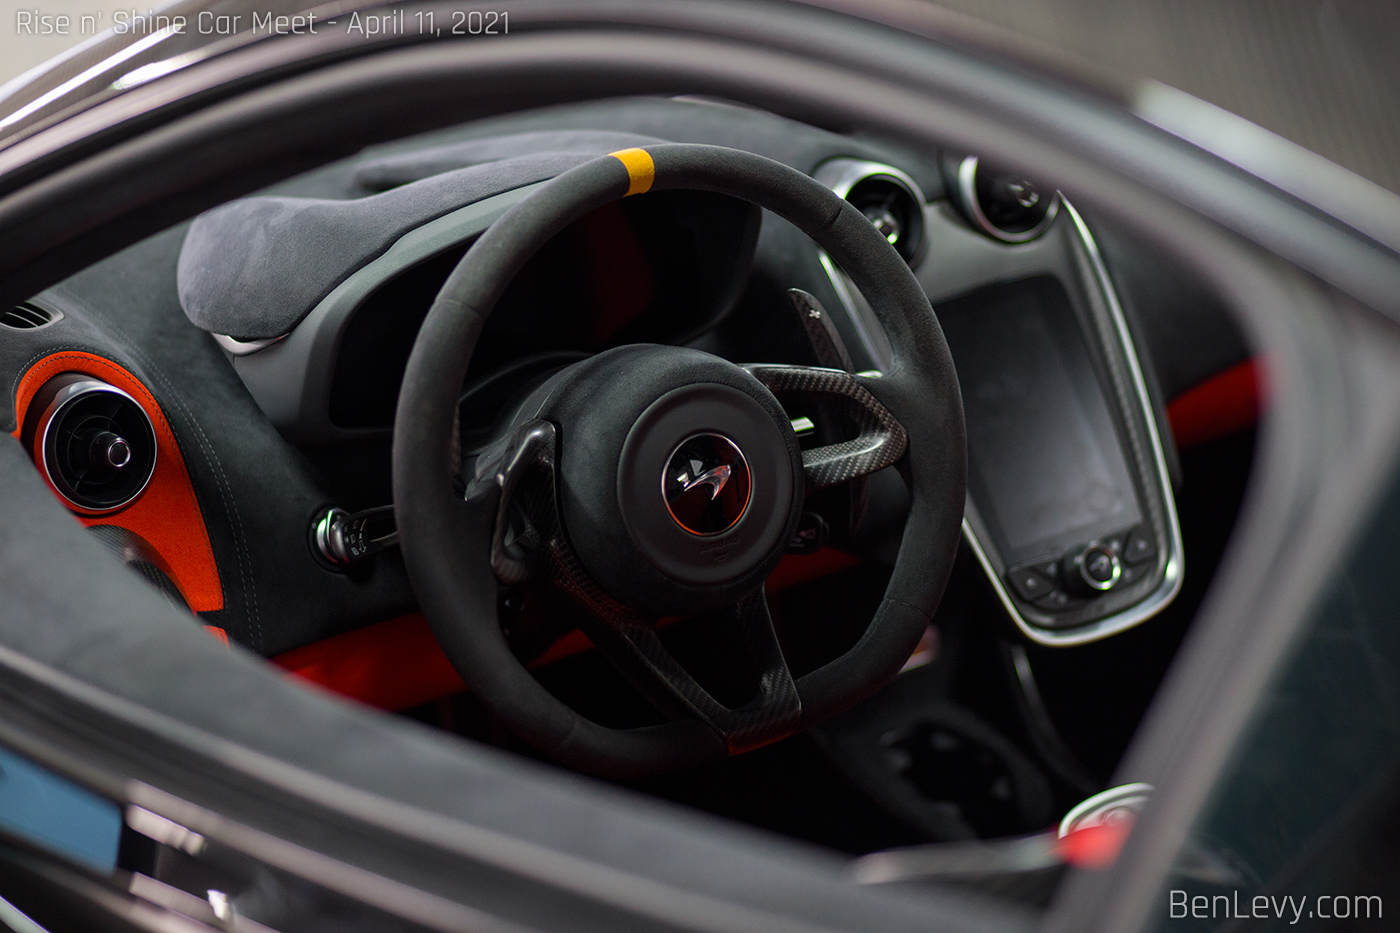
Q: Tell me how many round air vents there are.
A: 3